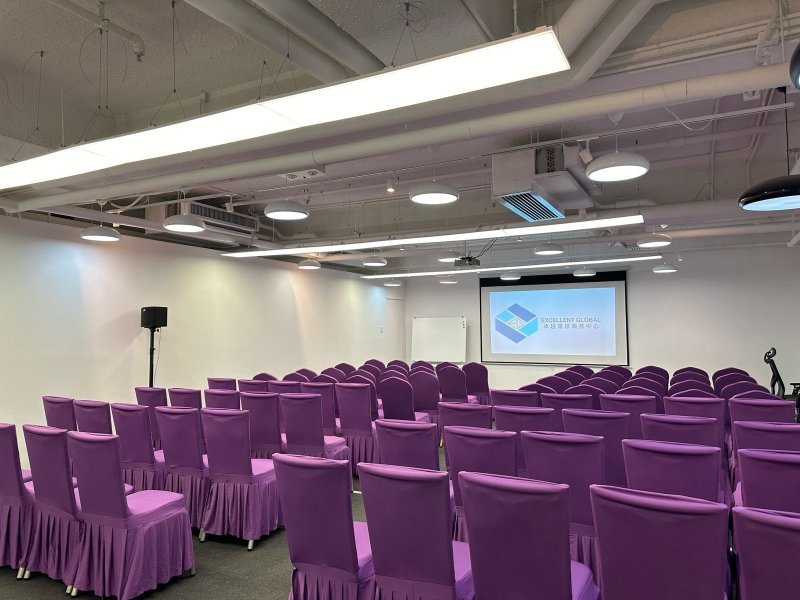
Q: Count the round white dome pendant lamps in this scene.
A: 15